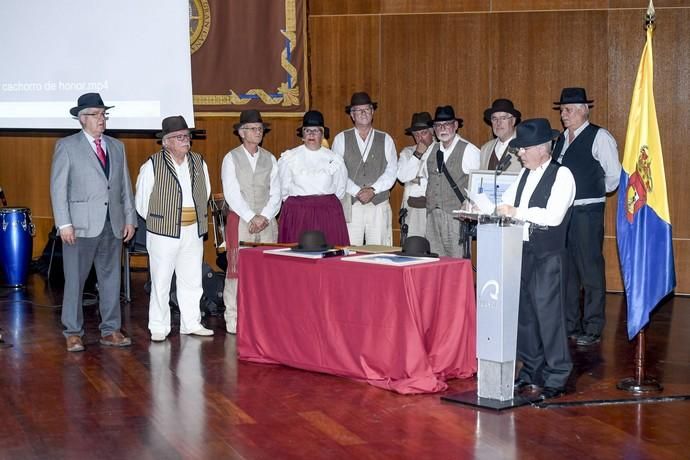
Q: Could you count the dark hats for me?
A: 12